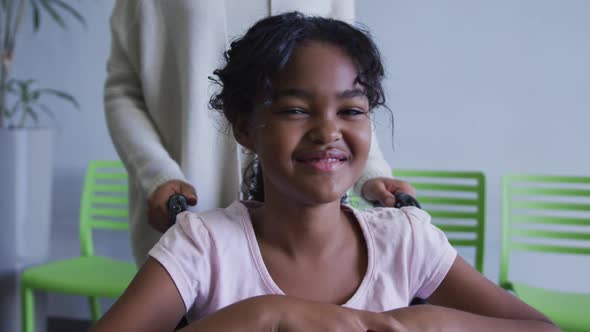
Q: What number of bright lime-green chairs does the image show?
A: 3